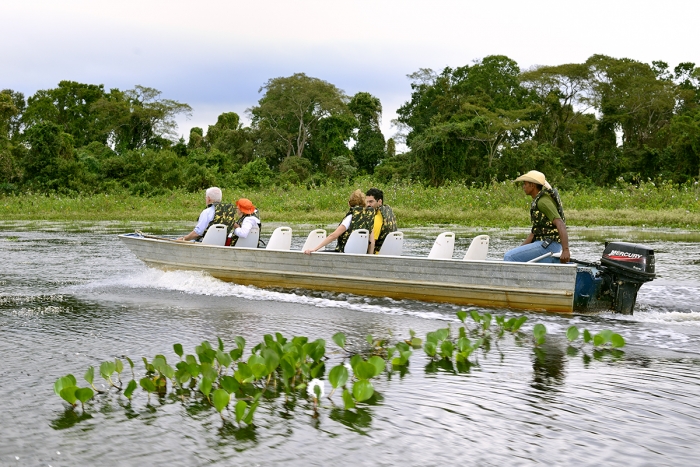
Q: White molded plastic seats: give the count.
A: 8